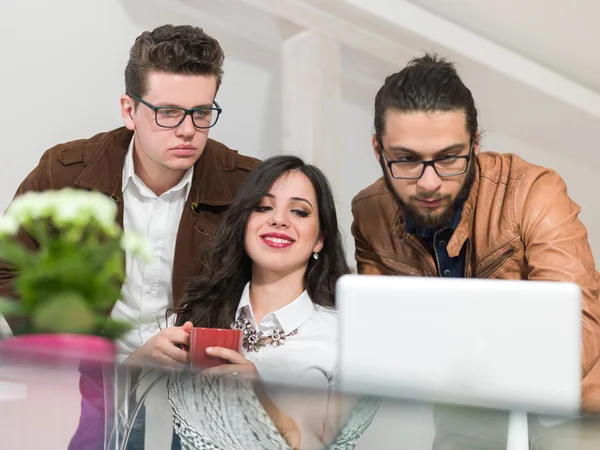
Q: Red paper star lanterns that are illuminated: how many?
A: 0